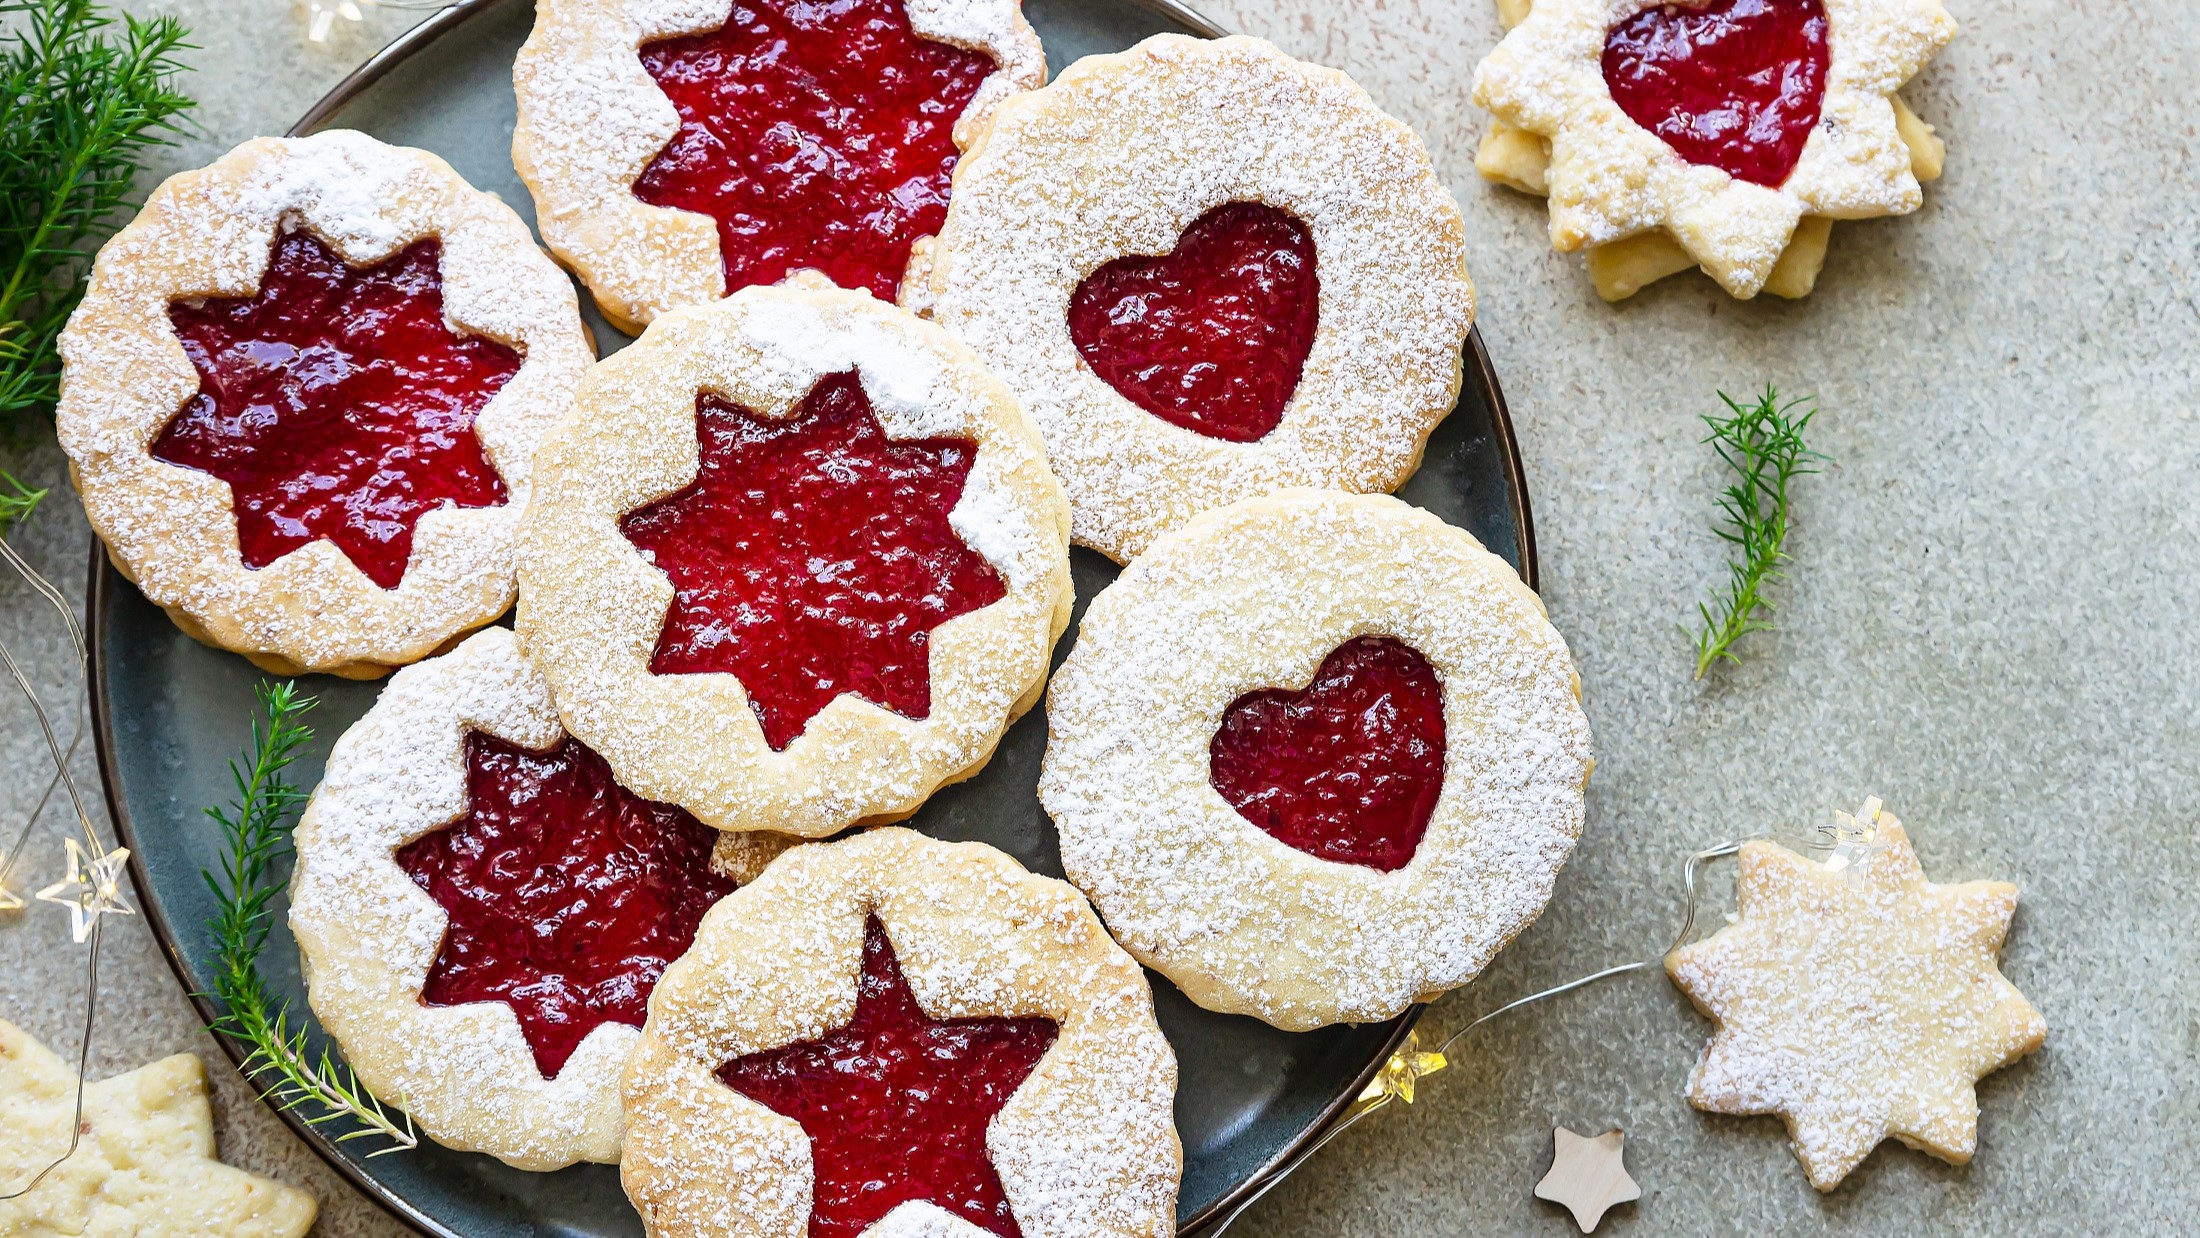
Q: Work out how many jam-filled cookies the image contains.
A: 8